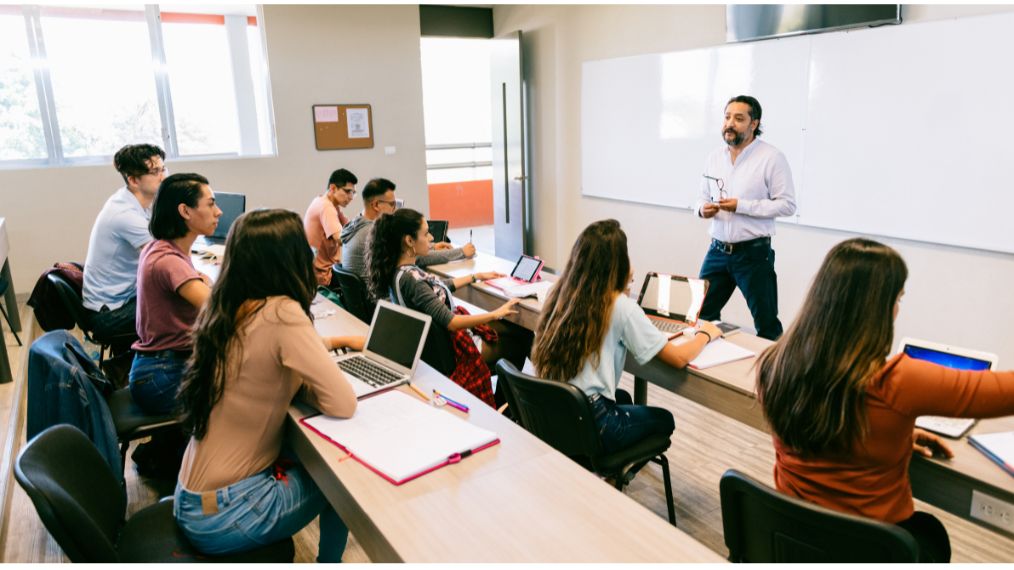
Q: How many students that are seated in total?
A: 8